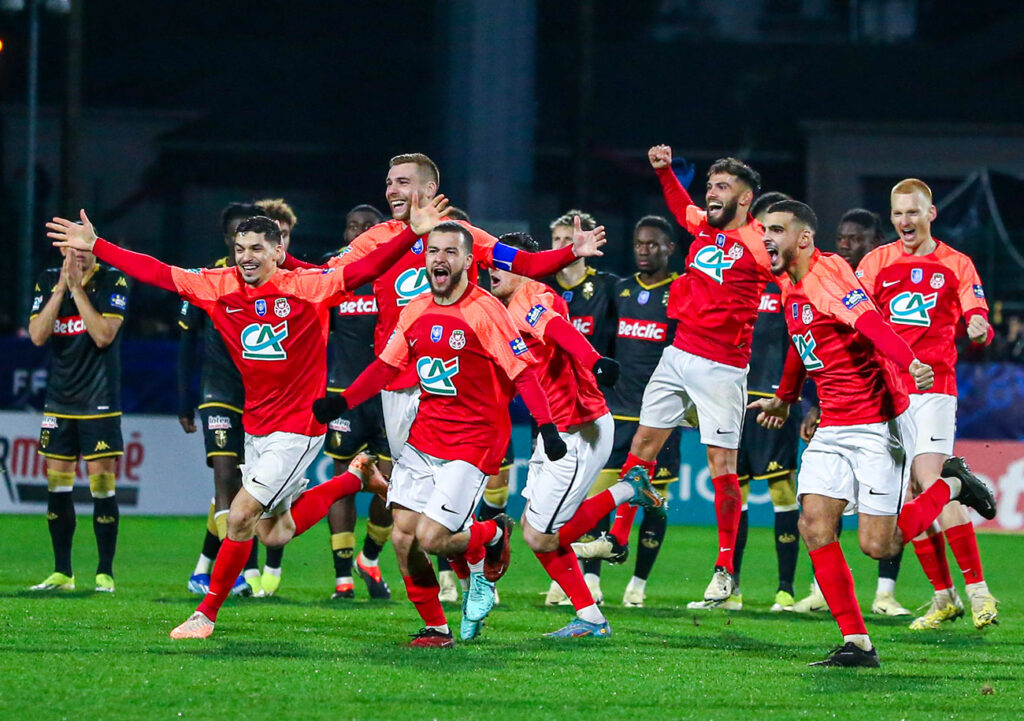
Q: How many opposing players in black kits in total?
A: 9